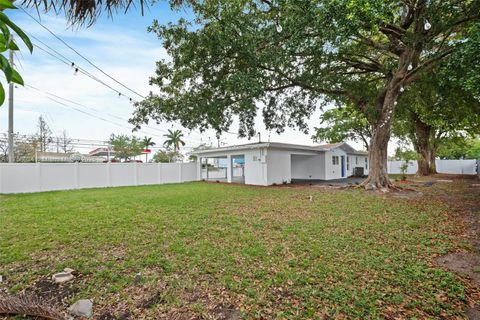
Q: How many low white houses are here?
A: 1